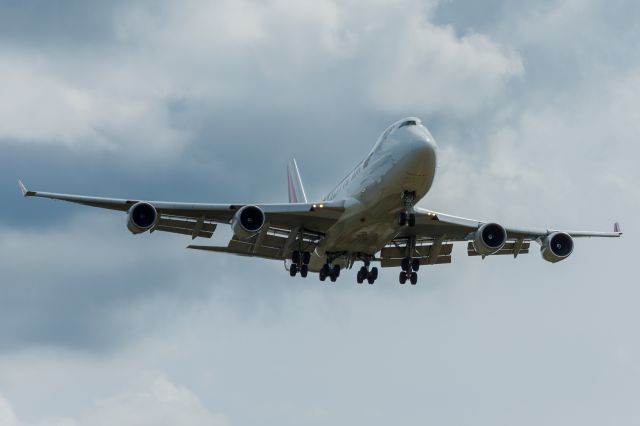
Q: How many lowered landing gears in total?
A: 5